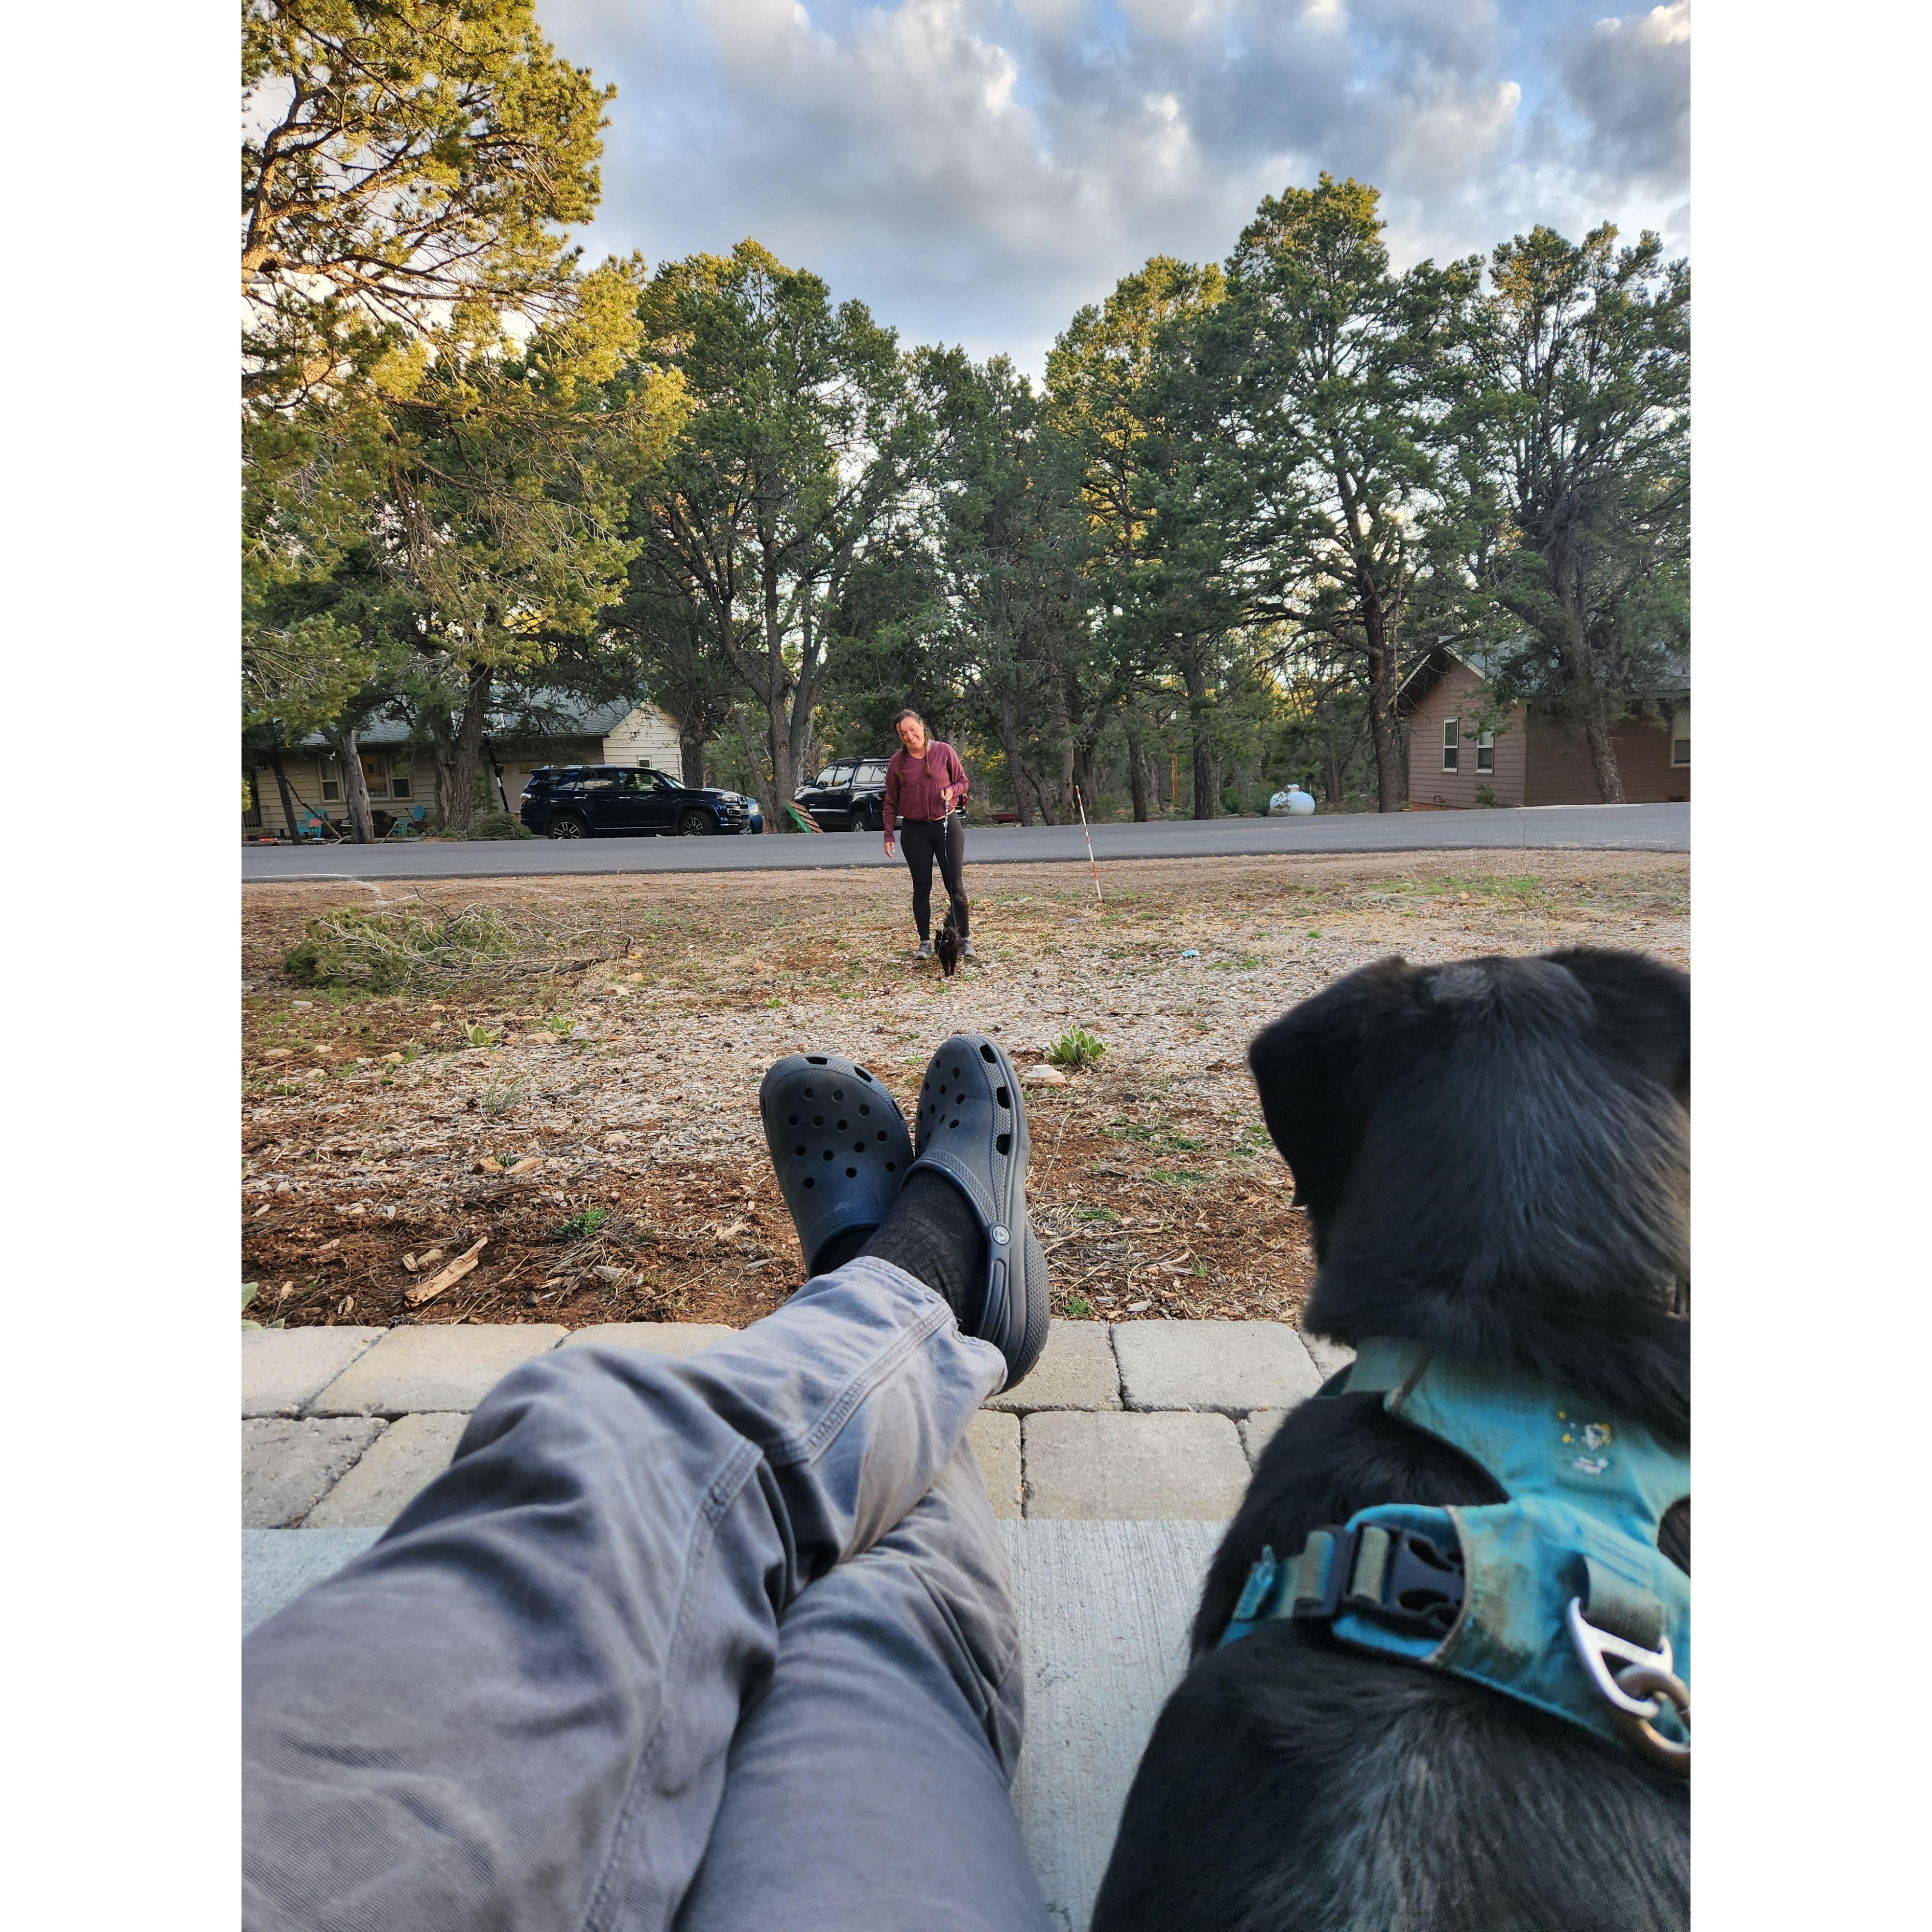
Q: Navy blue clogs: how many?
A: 2